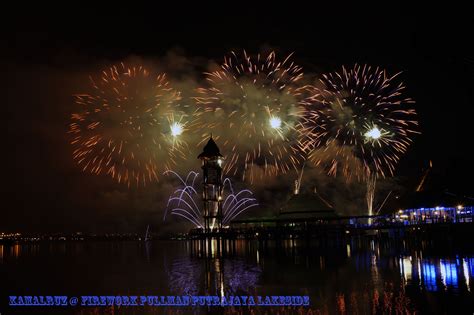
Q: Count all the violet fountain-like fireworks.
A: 2